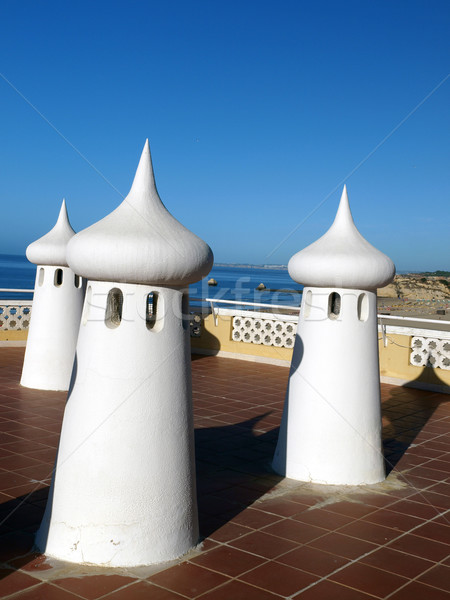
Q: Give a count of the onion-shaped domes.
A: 3